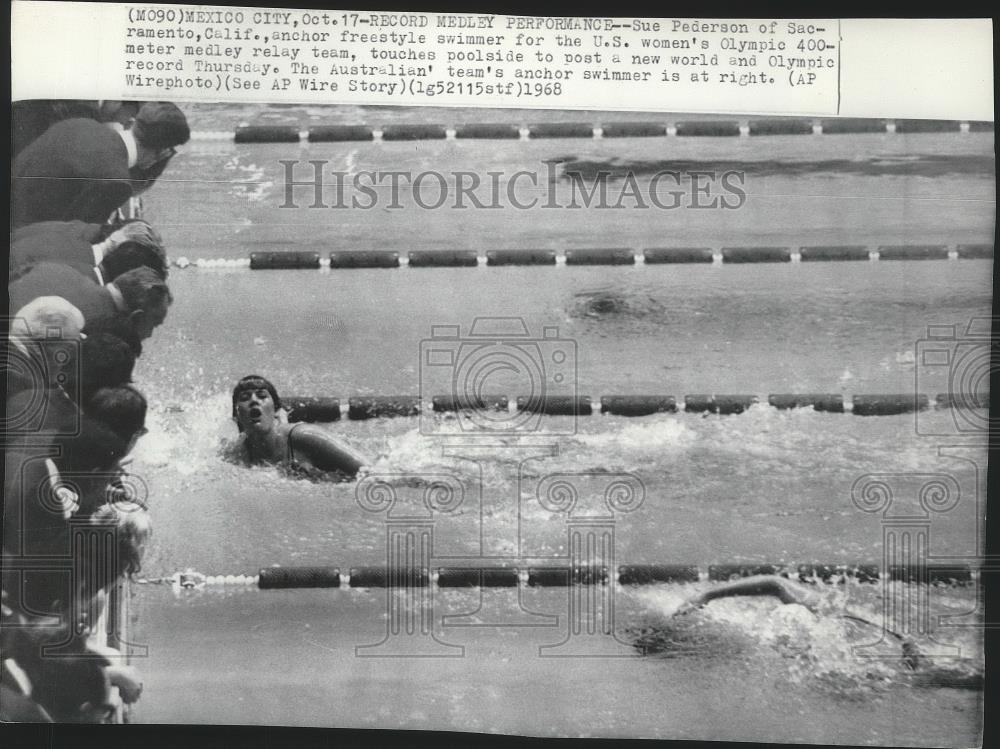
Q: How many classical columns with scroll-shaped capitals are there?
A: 4